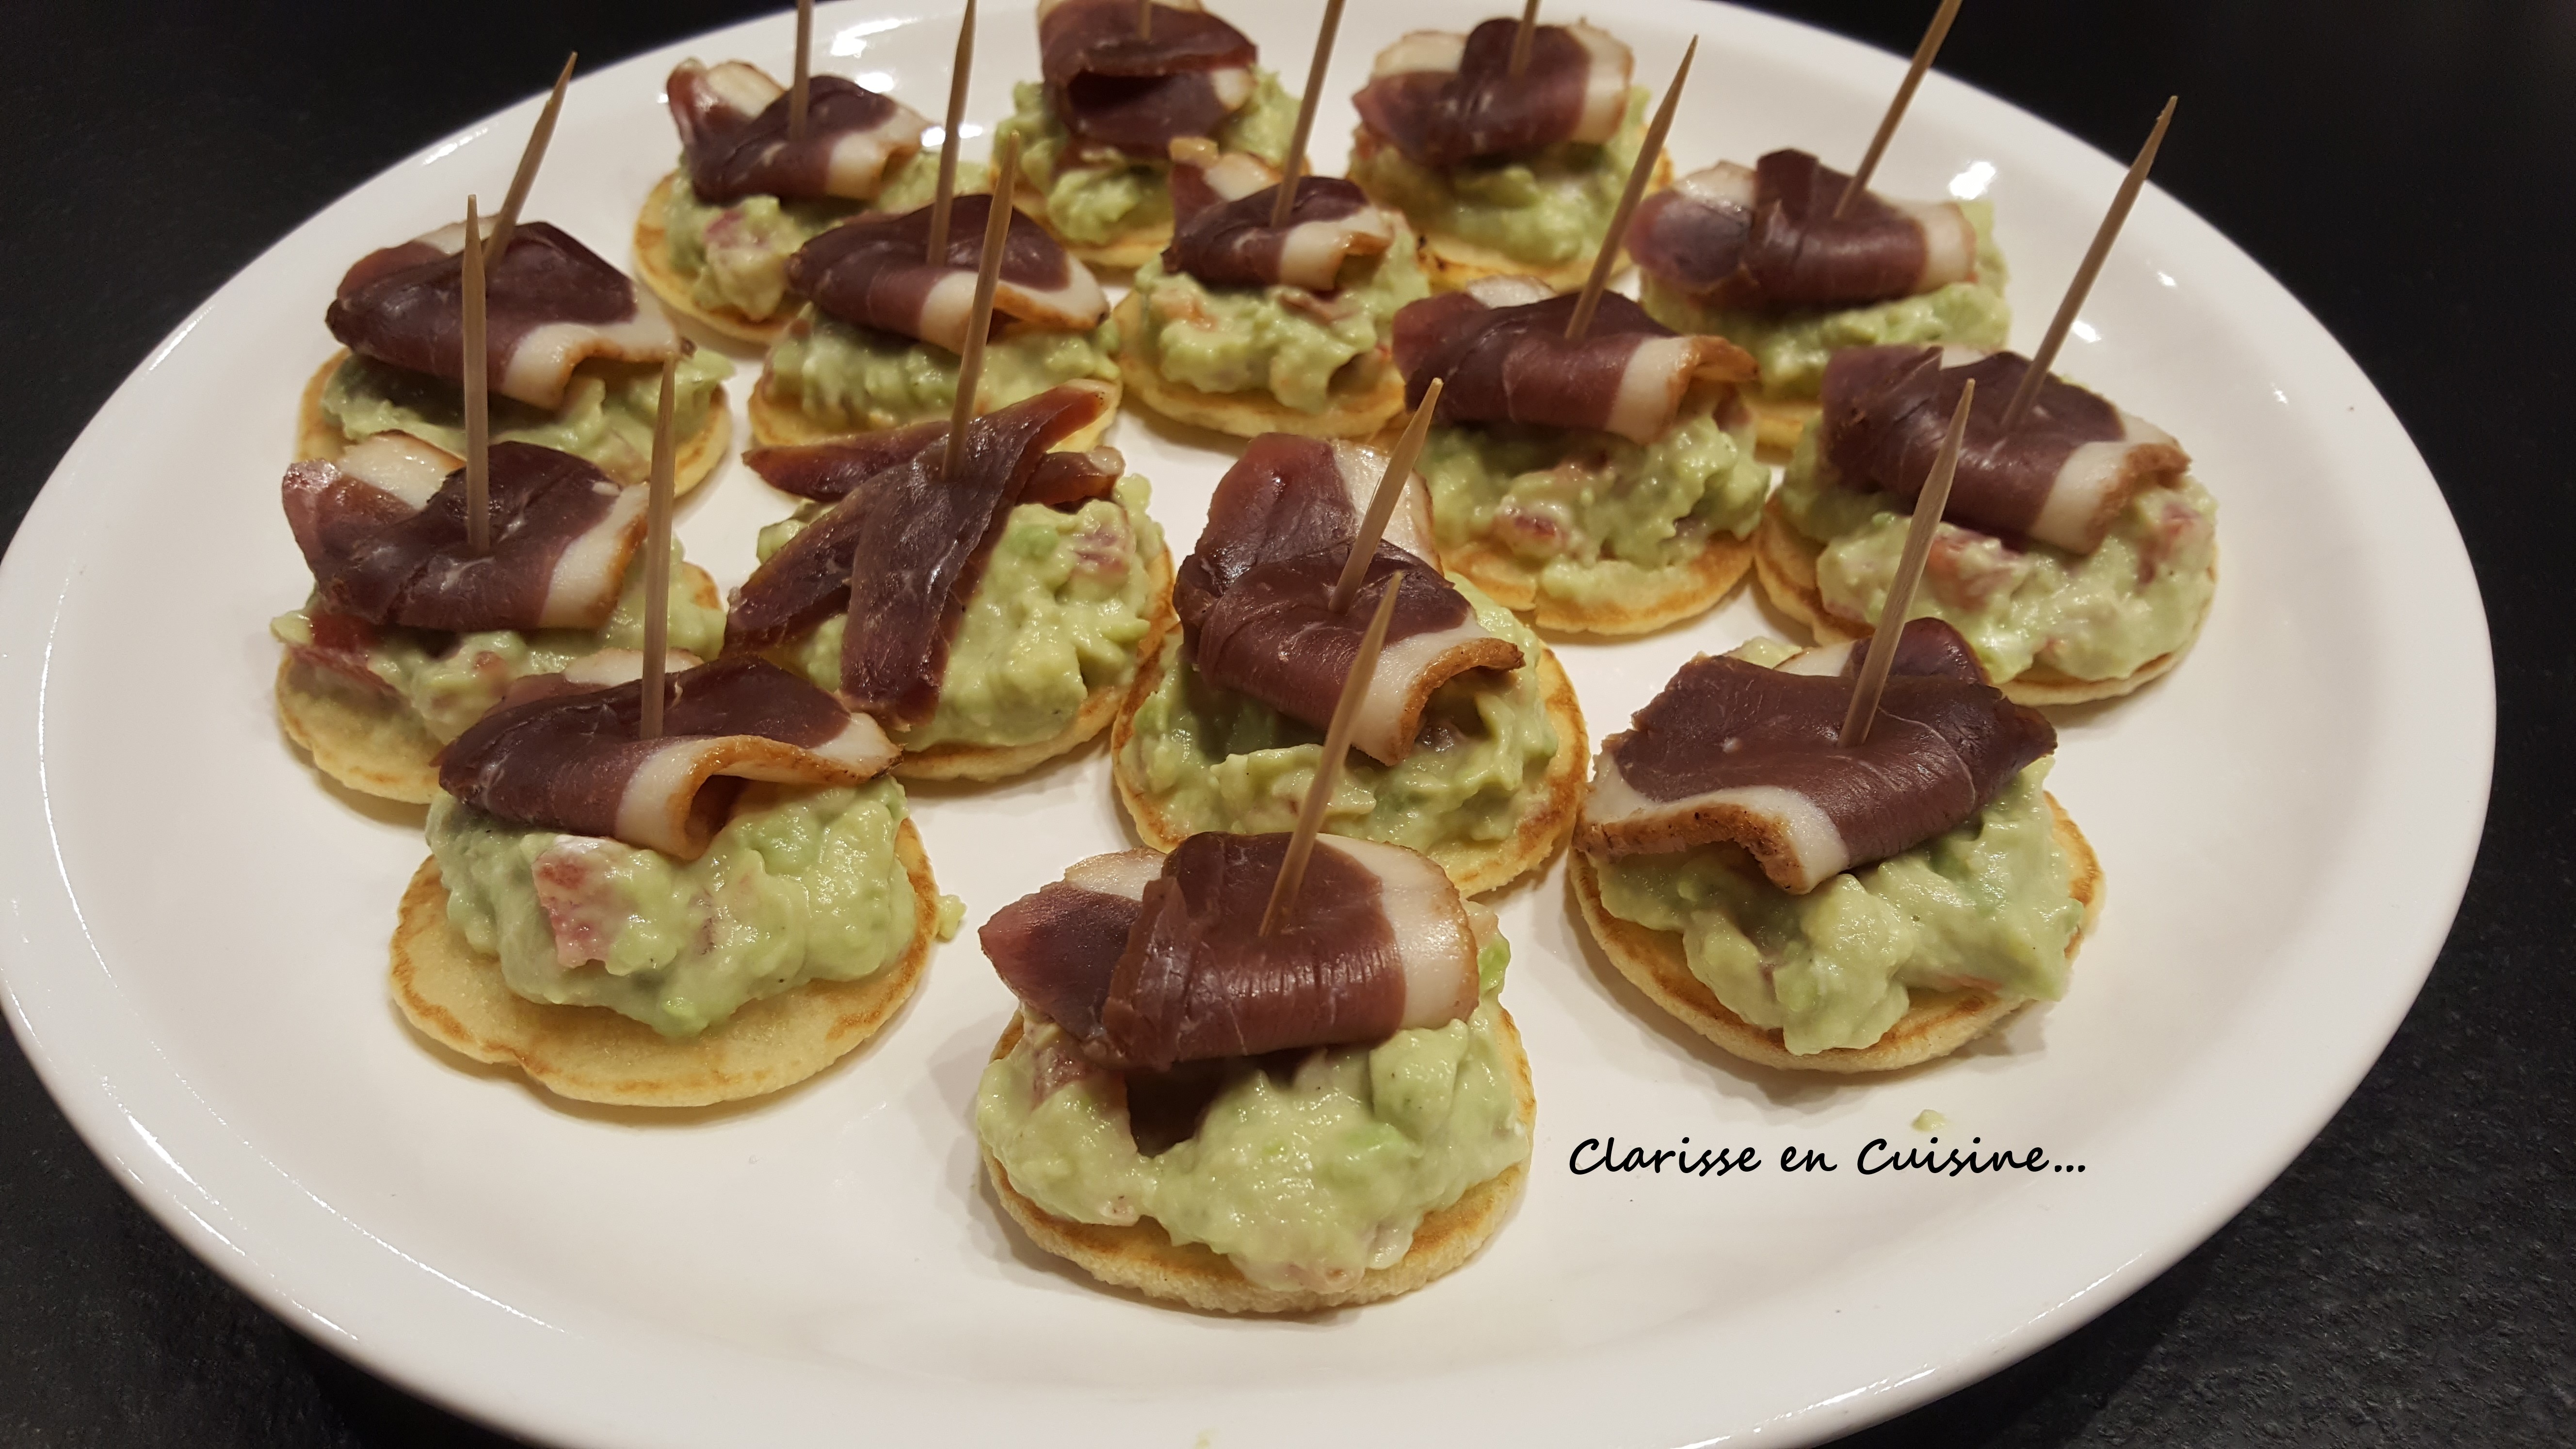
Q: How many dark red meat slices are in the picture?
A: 15